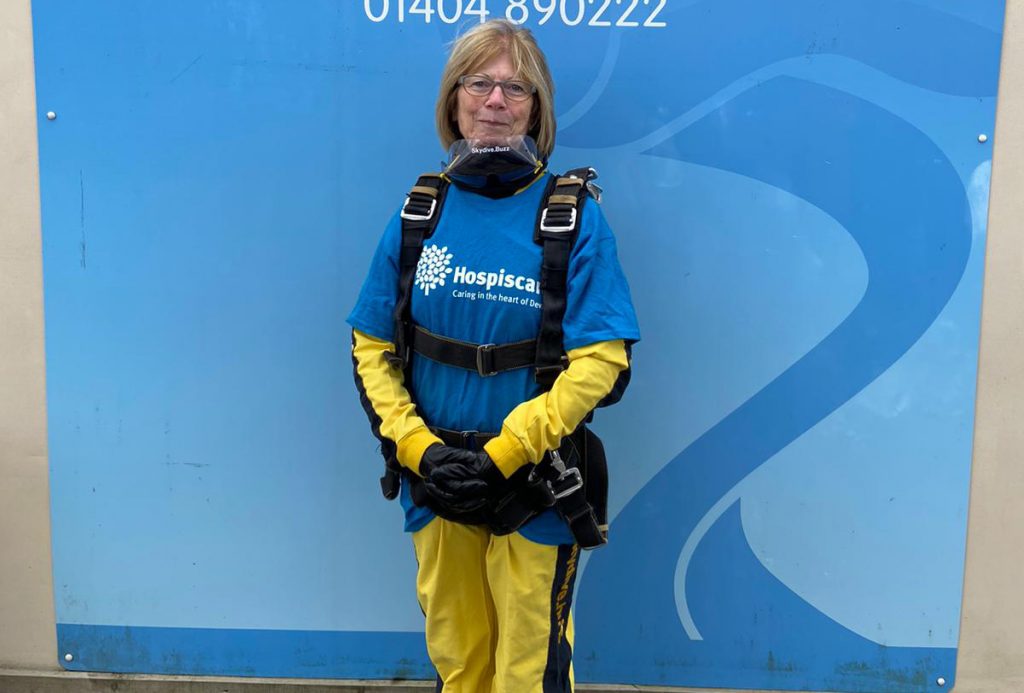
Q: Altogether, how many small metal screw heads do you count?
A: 4